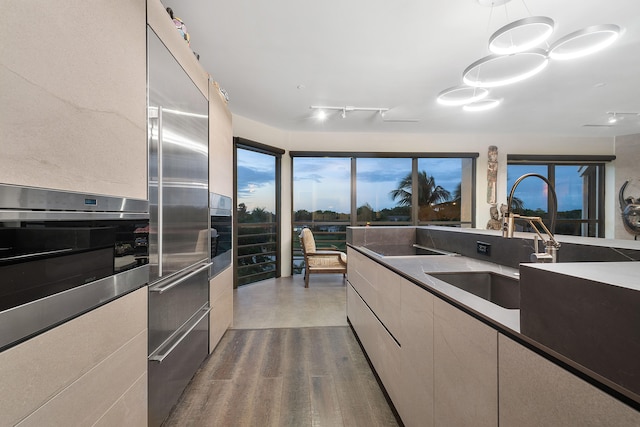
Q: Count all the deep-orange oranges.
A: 0